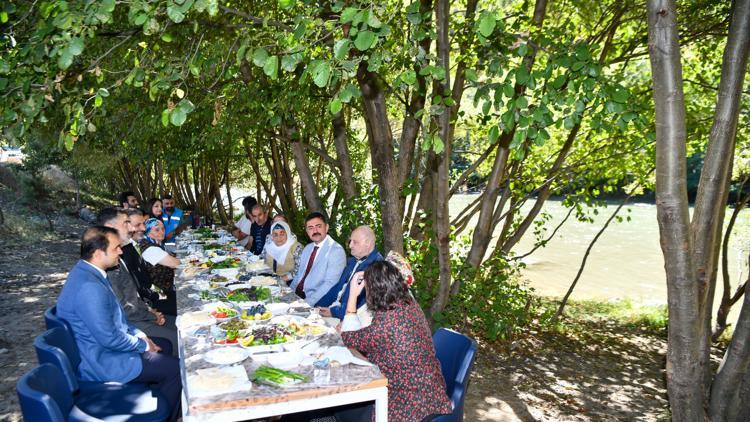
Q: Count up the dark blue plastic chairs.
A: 4